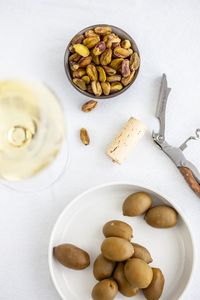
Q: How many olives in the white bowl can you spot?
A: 11